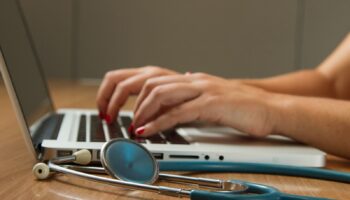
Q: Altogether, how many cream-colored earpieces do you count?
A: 2